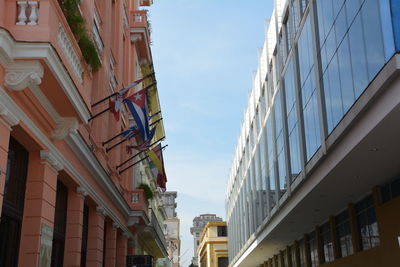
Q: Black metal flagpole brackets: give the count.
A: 6